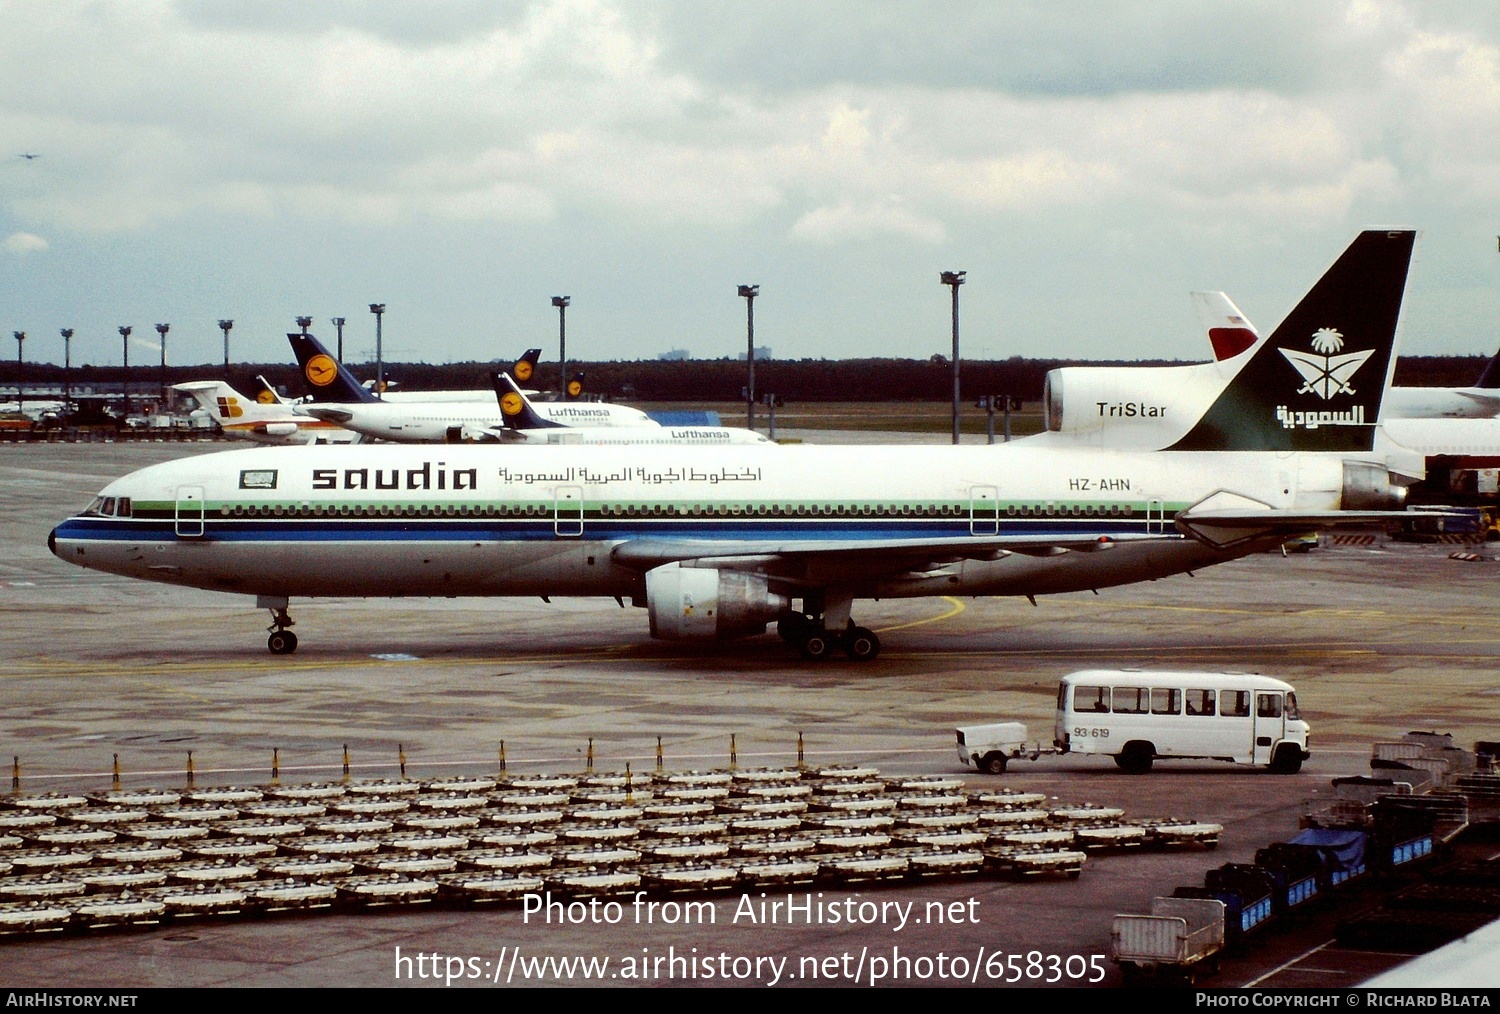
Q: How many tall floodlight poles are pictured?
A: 11